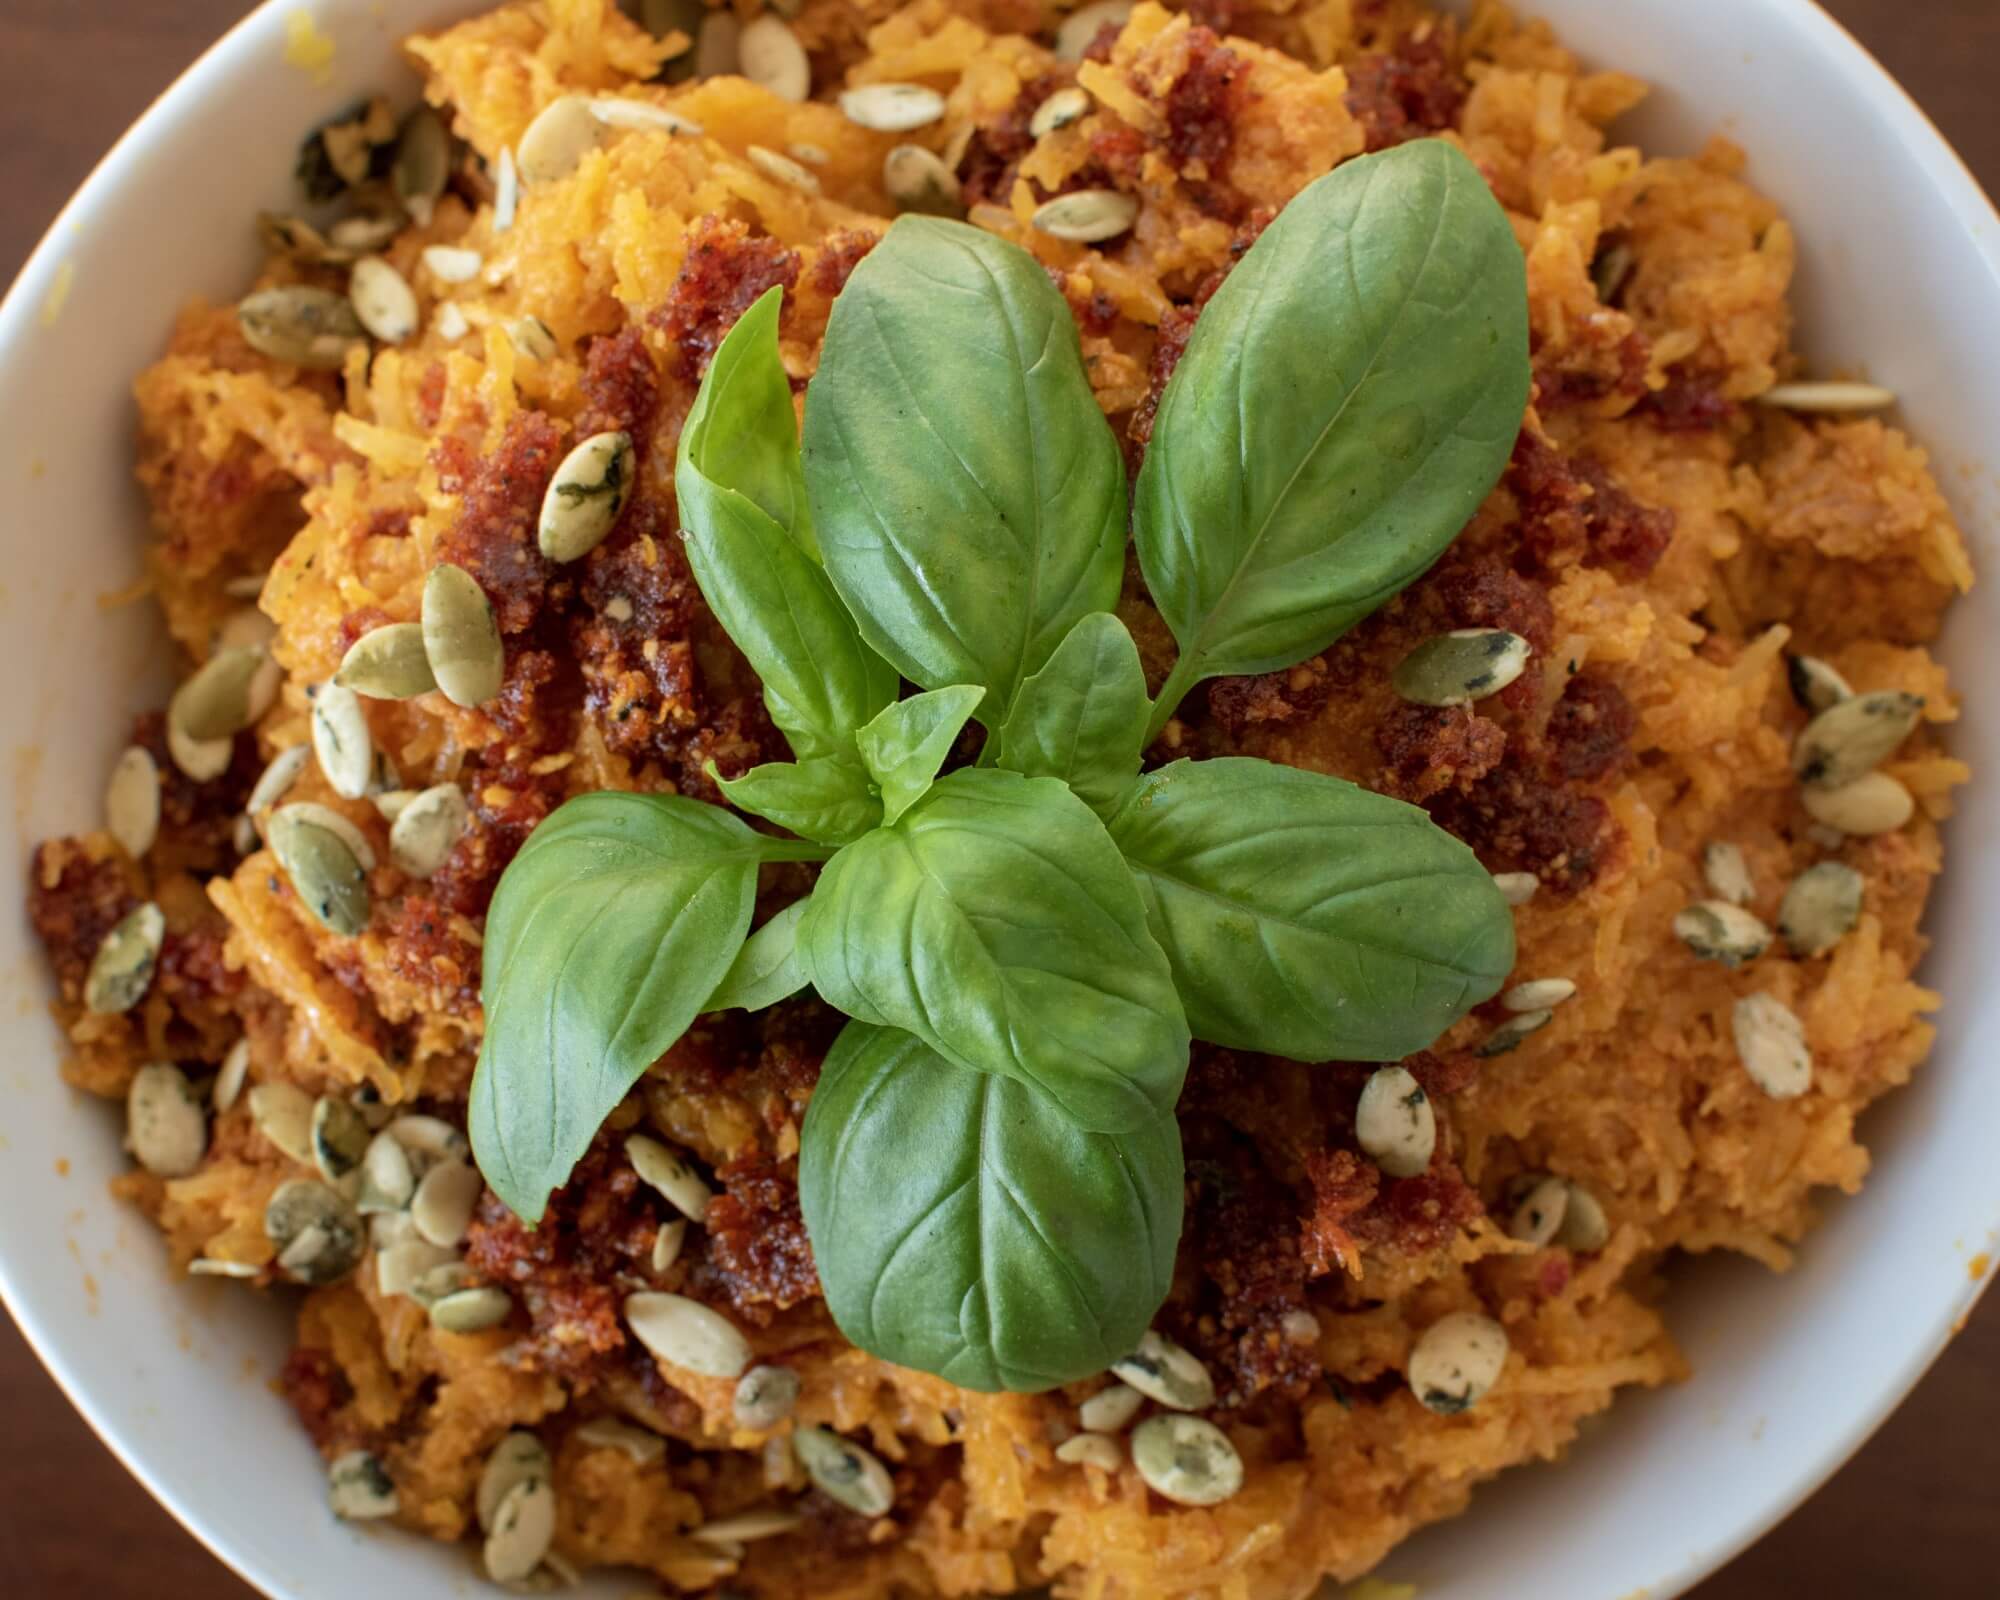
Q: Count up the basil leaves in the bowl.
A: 11